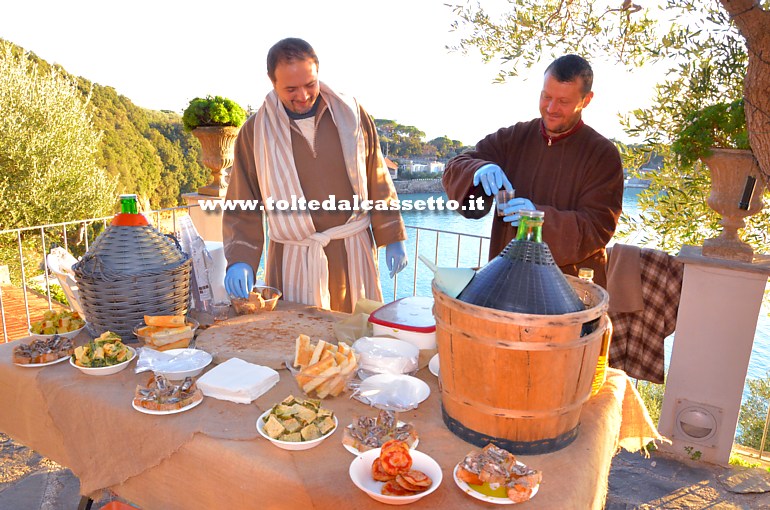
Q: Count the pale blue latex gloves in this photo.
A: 4